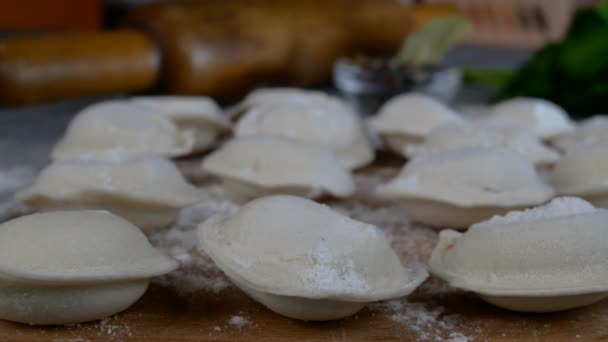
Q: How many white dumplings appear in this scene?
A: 15